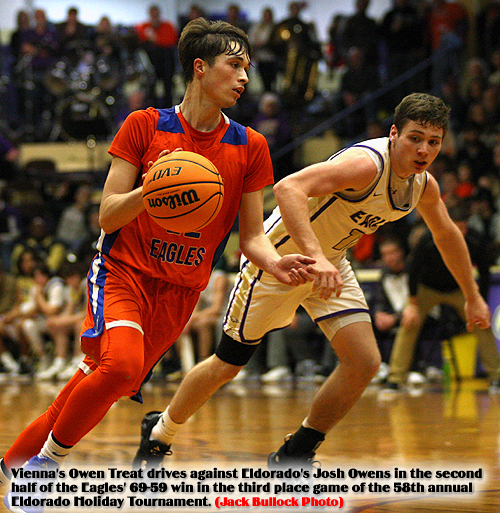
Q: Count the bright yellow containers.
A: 1